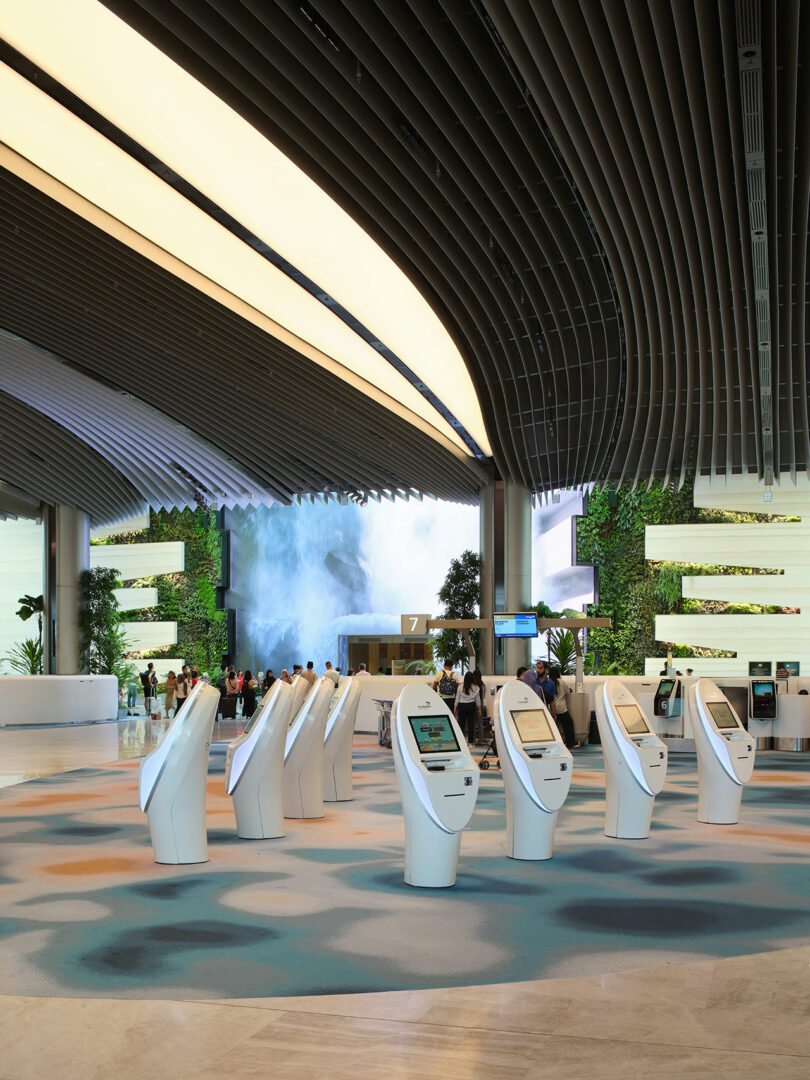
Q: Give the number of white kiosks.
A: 9